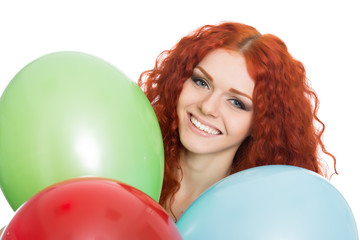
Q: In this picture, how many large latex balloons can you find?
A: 3